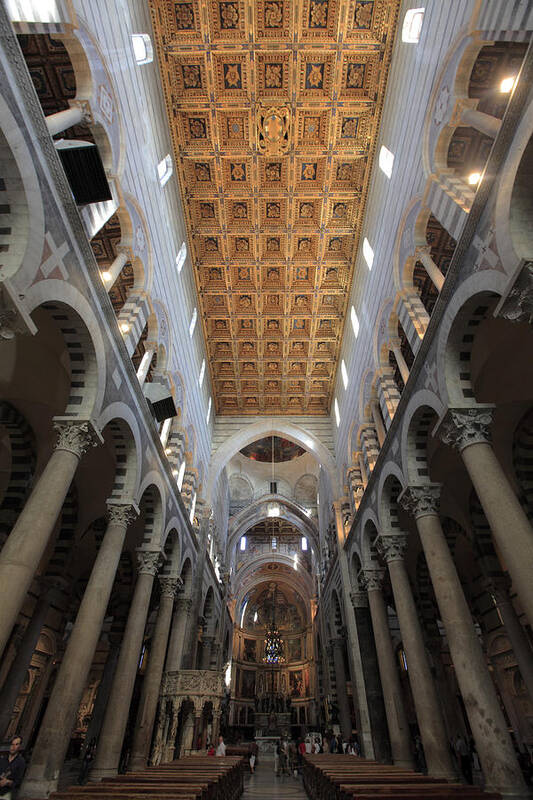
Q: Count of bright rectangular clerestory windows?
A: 12